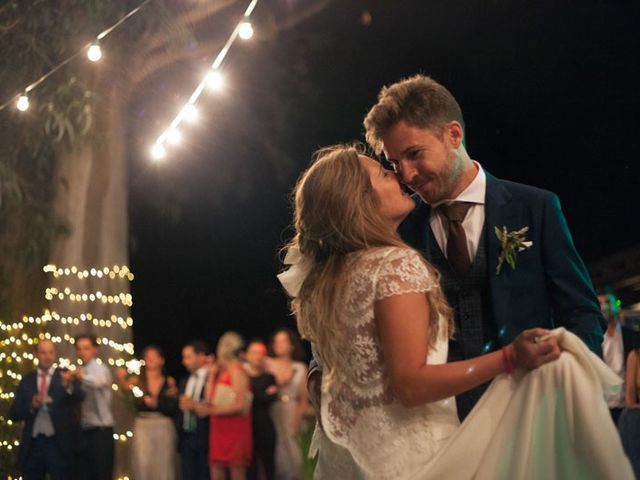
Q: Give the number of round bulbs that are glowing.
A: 7